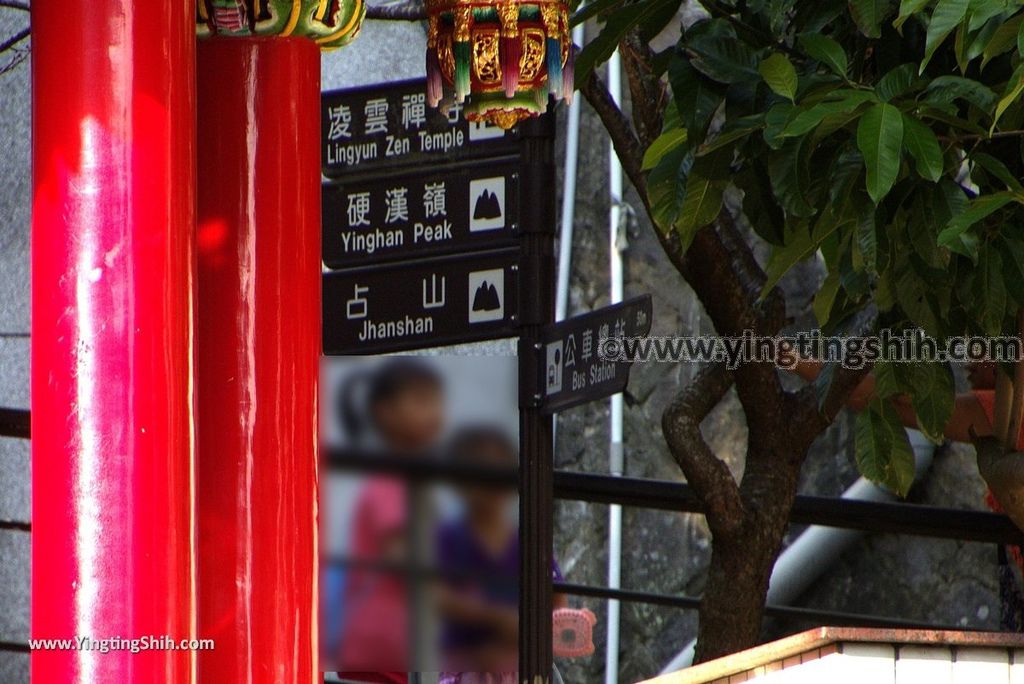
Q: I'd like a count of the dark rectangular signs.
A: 4